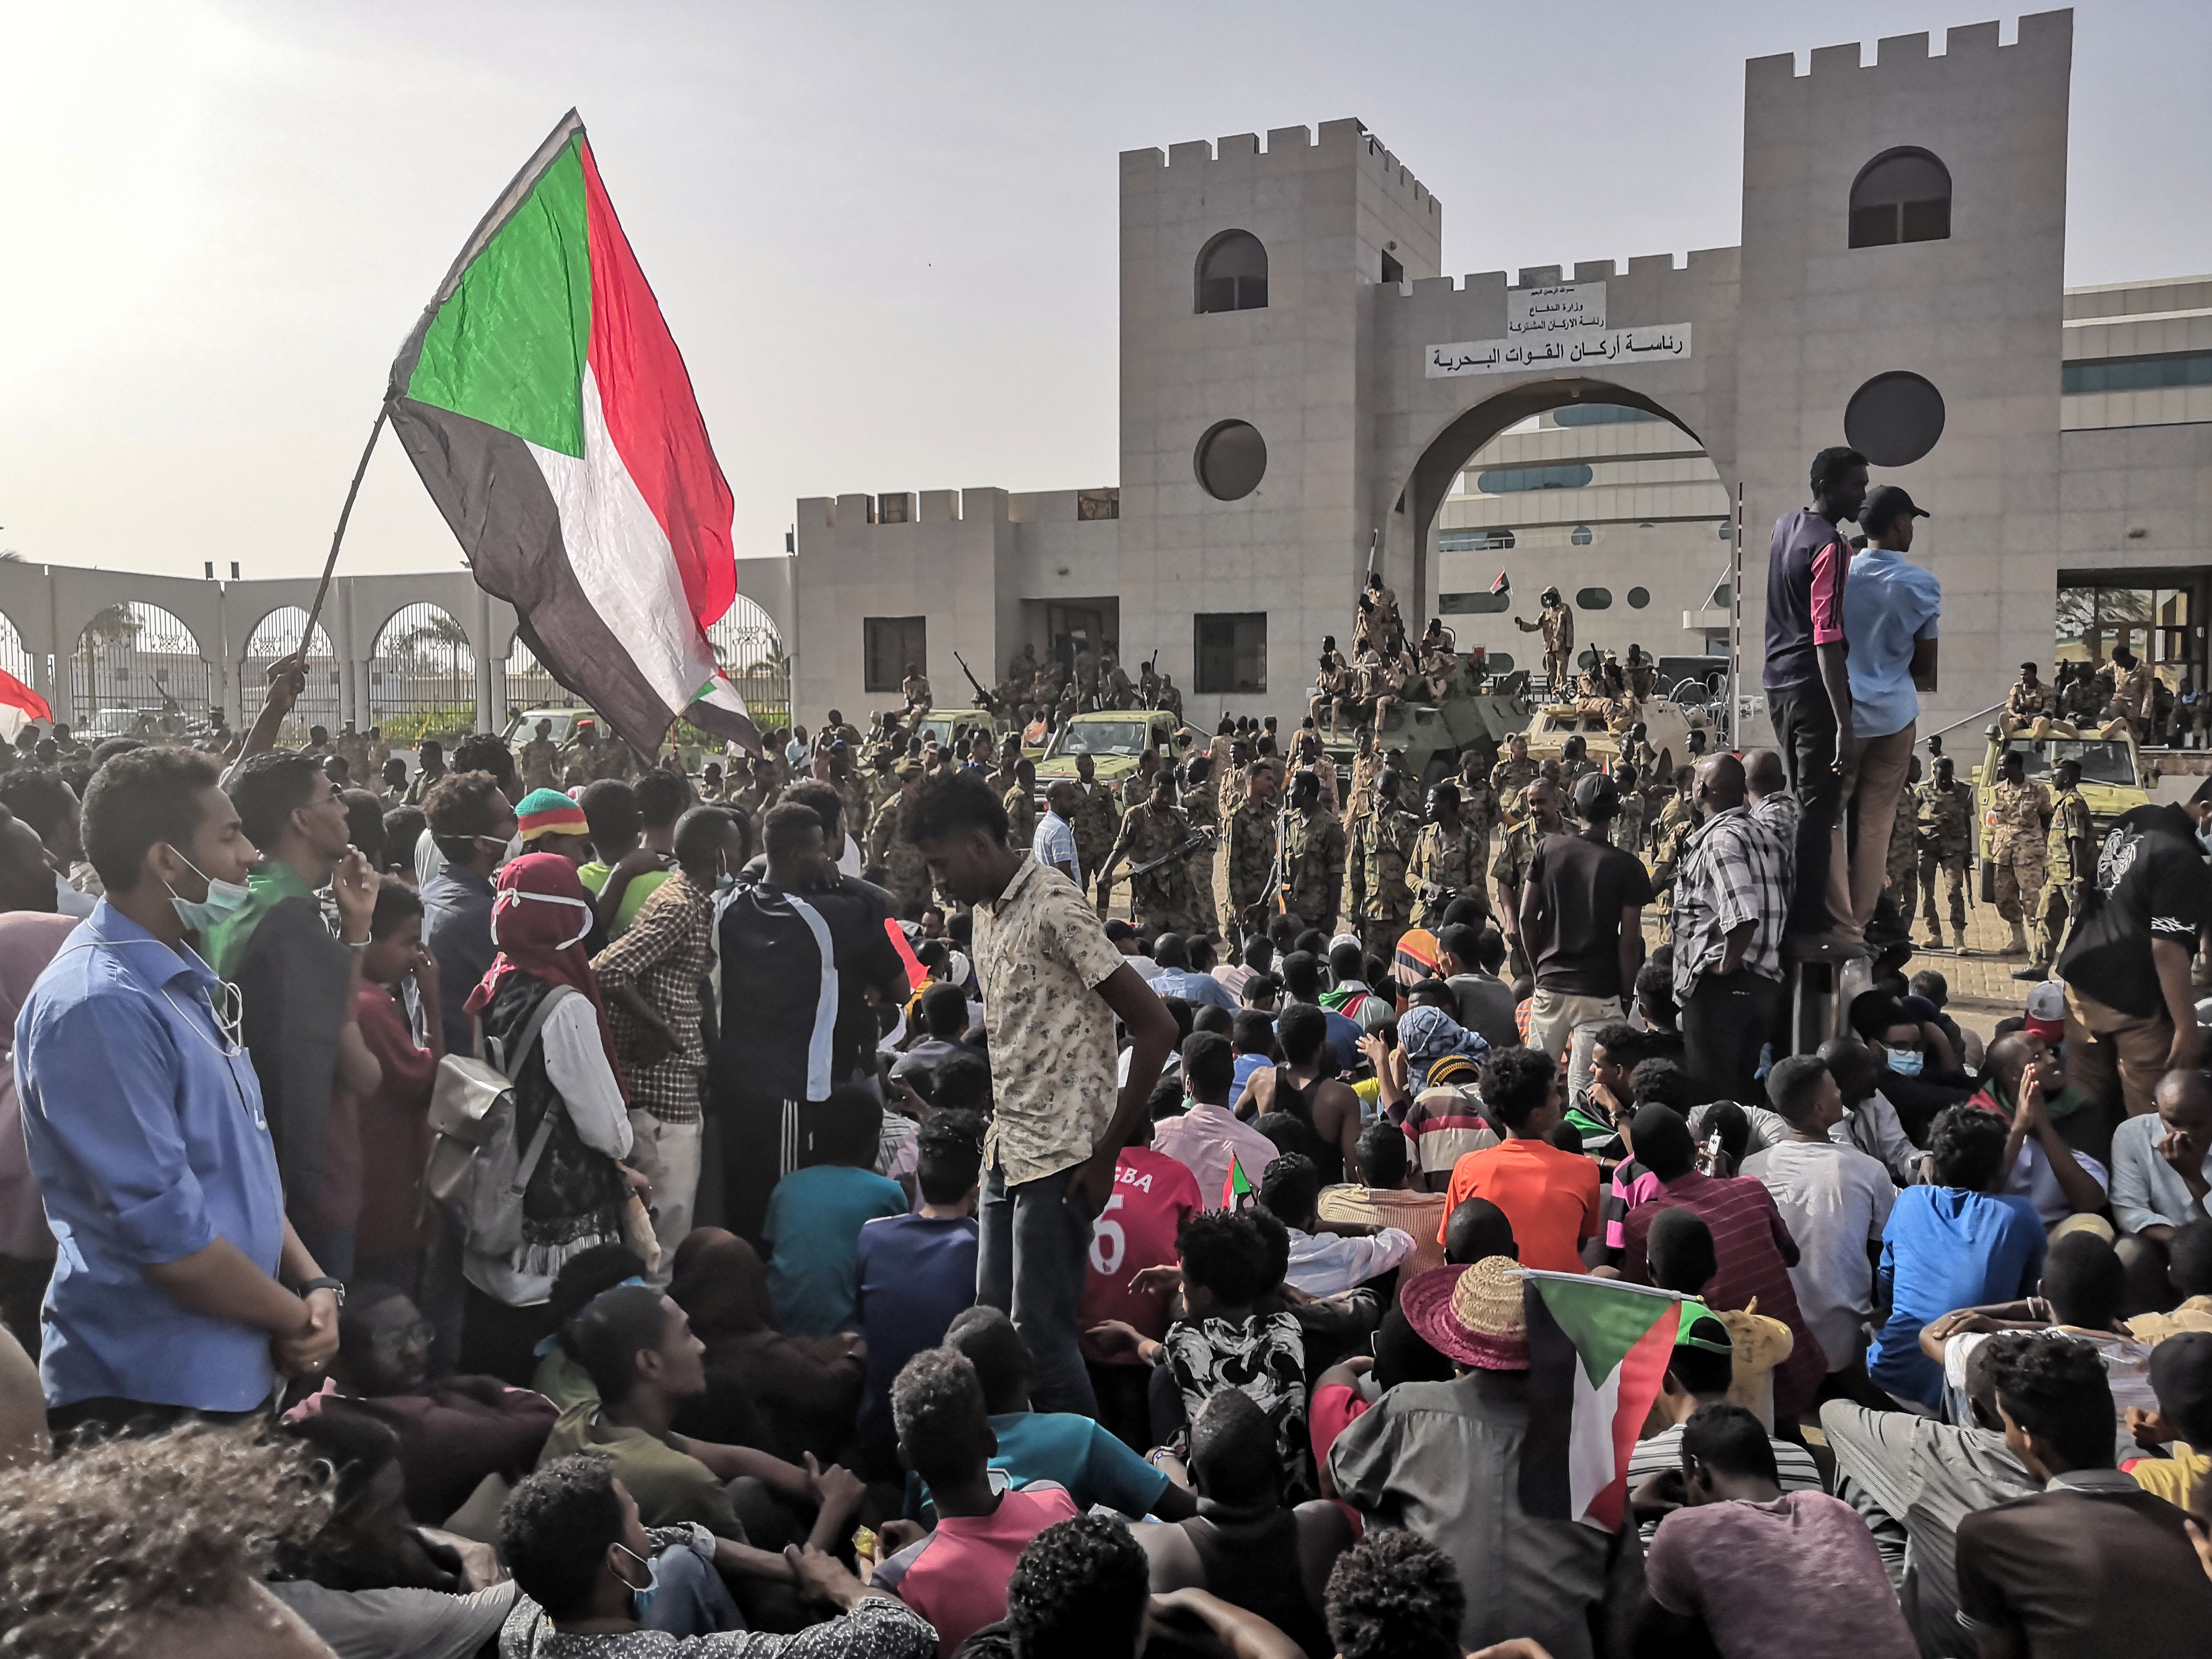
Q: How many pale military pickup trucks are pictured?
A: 4